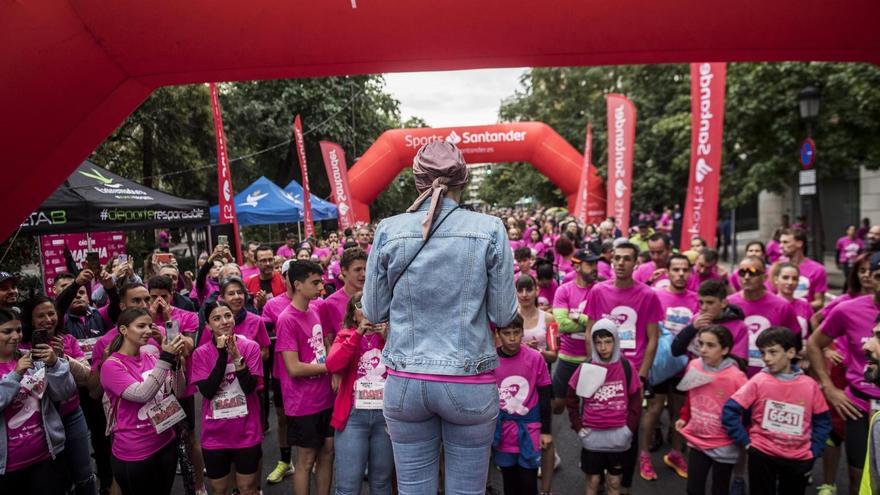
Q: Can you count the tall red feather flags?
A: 6